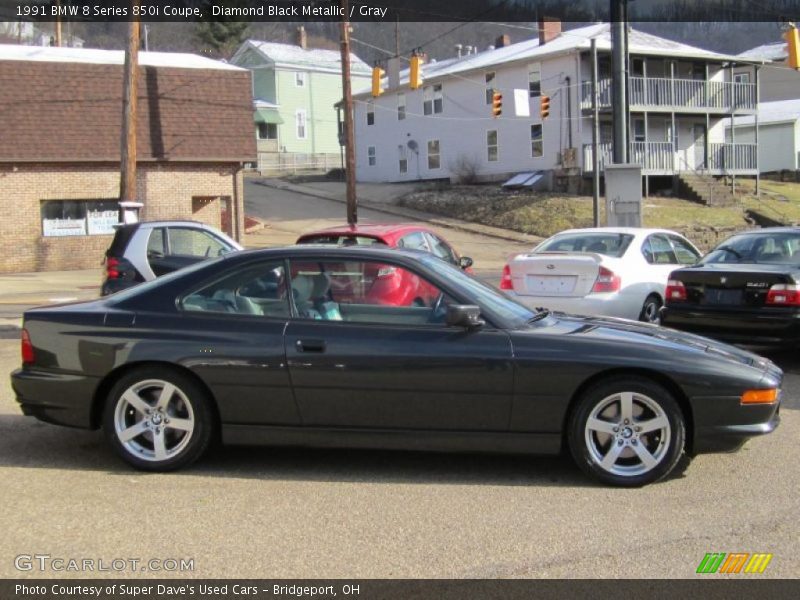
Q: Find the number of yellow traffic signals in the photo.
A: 5